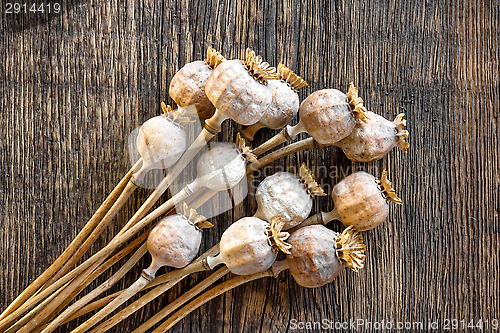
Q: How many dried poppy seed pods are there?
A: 12